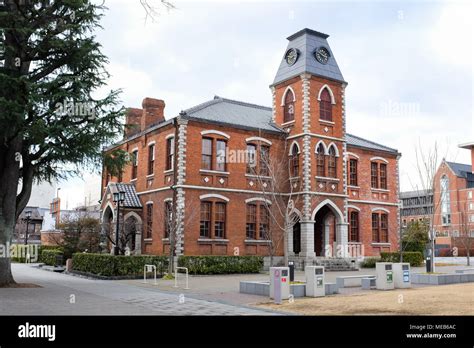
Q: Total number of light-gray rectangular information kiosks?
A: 4